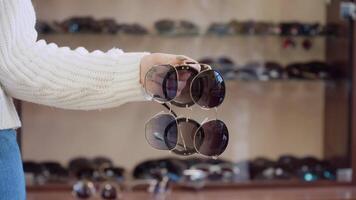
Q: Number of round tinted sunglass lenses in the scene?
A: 6